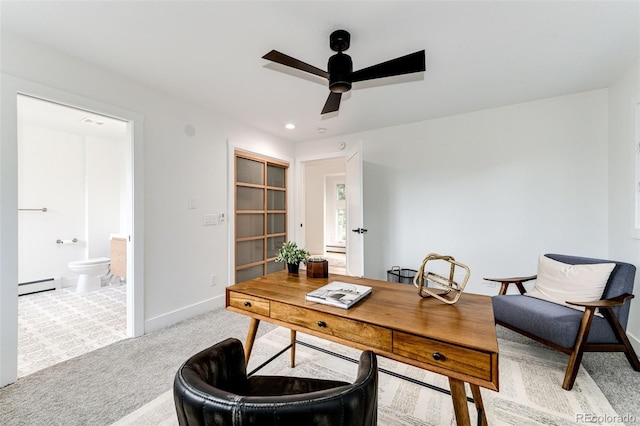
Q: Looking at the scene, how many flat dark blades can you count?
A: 3